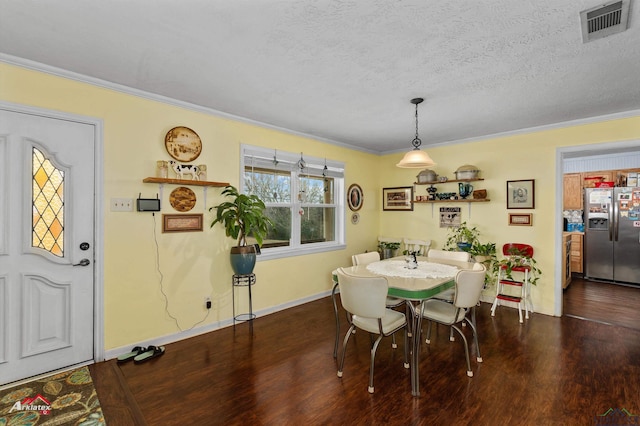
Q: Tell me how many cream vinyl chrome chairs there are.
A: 4